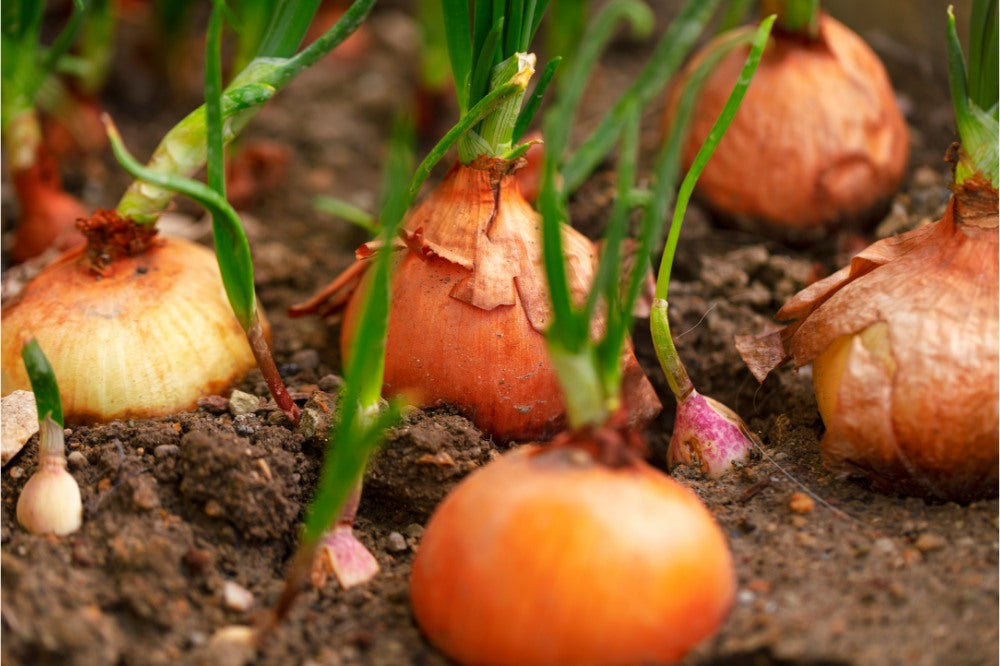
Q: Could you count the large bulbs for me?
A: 5